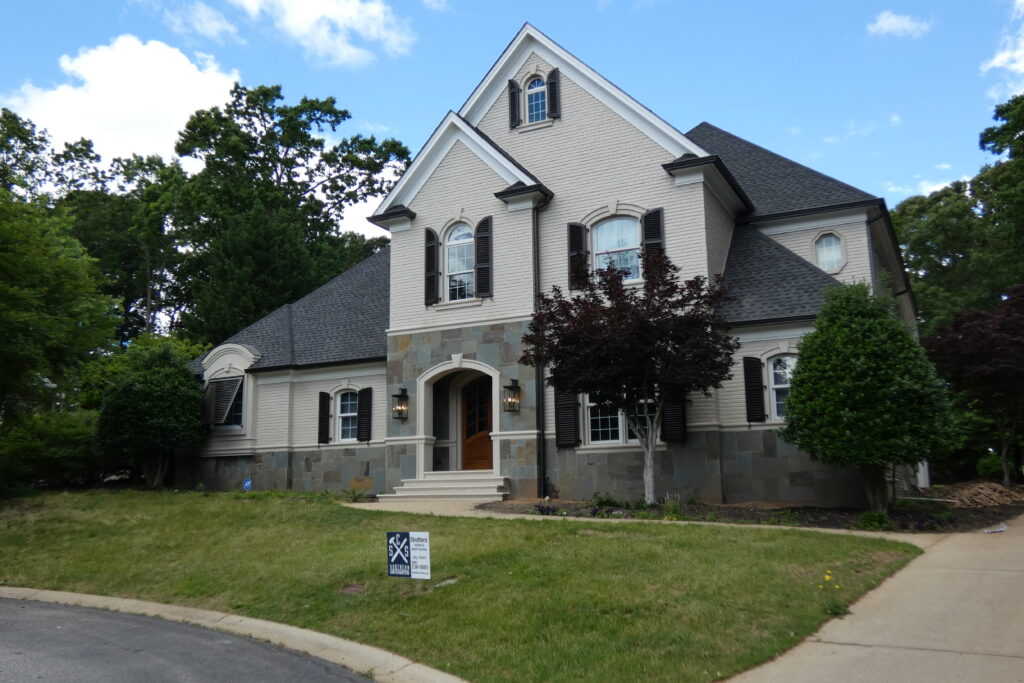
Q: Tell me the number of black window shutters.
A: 11